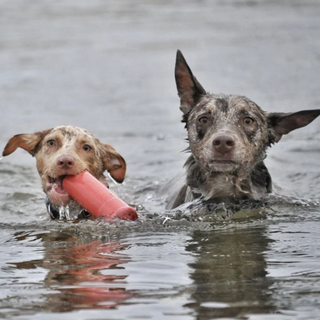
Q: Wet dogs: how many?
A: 2